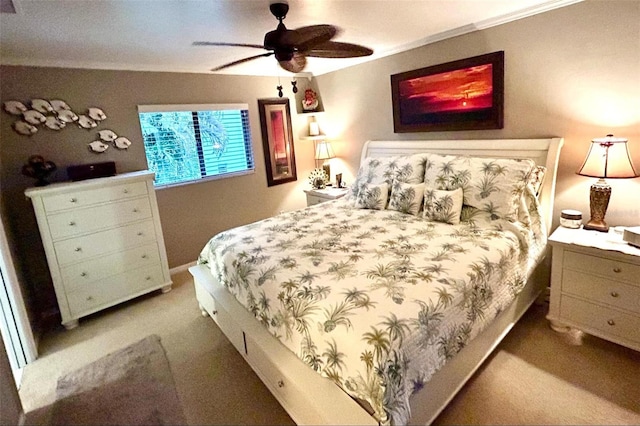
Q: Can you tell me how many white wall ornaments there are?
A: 12